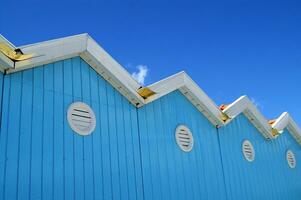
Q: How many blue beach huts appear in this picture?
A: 4